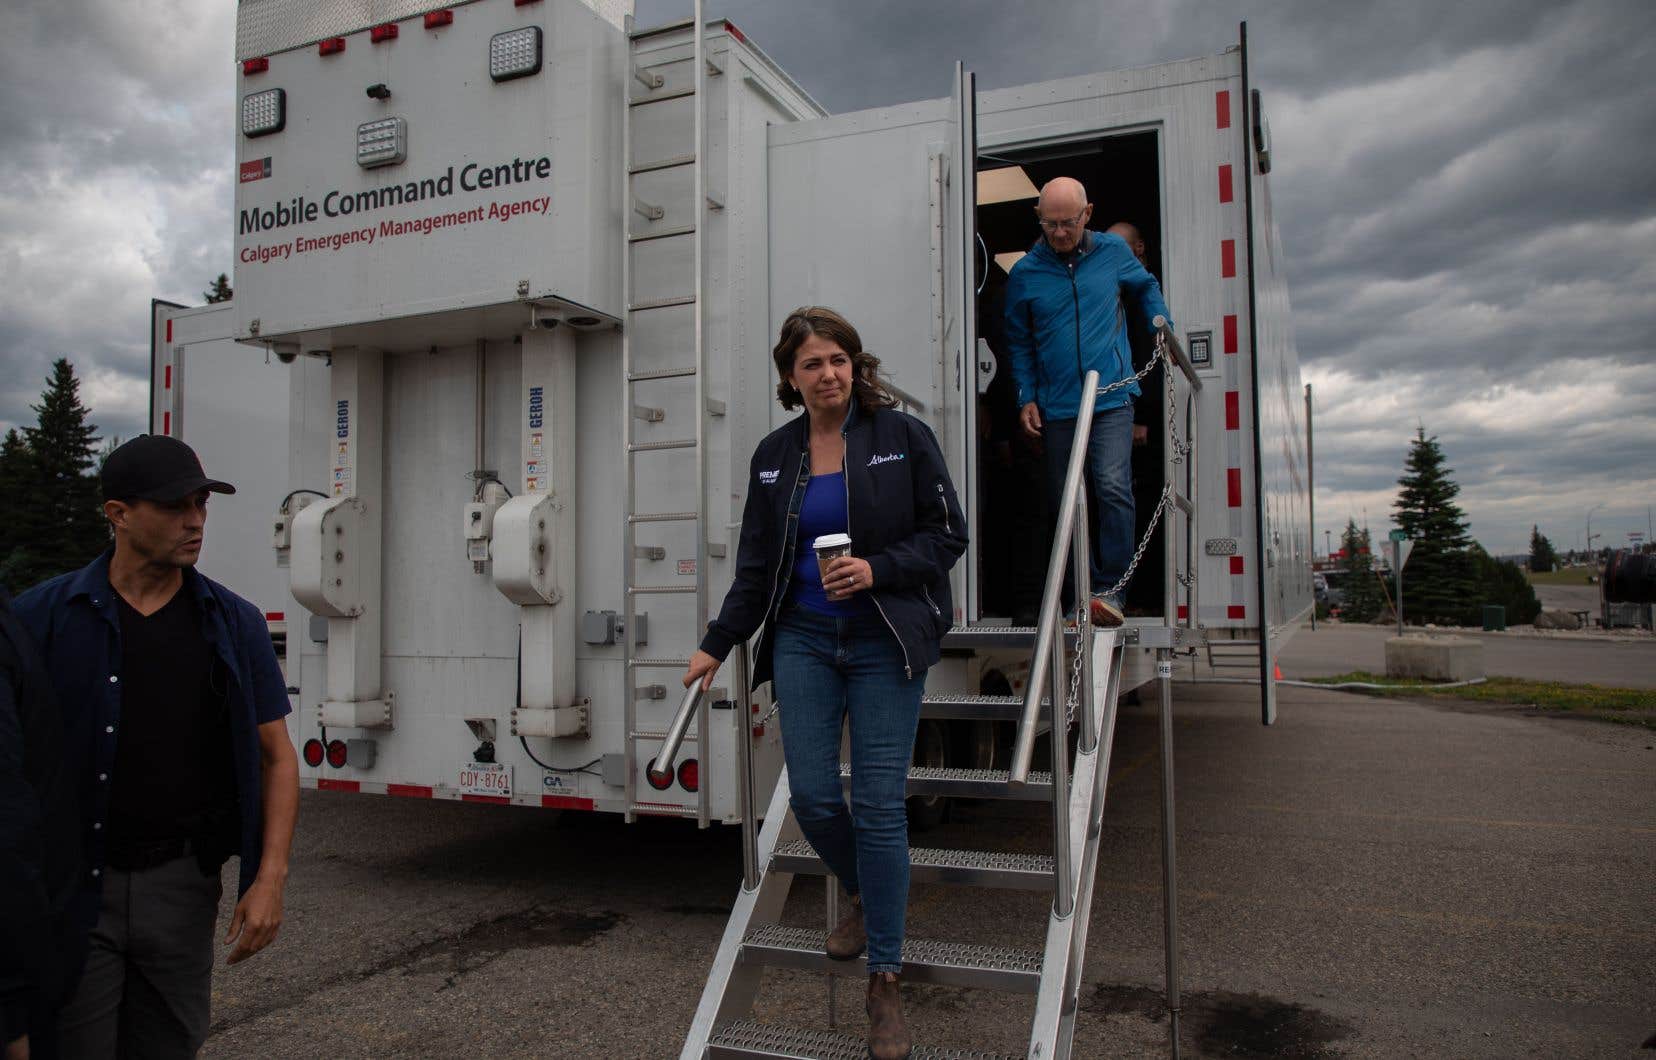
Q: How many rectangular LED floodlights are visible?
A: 3